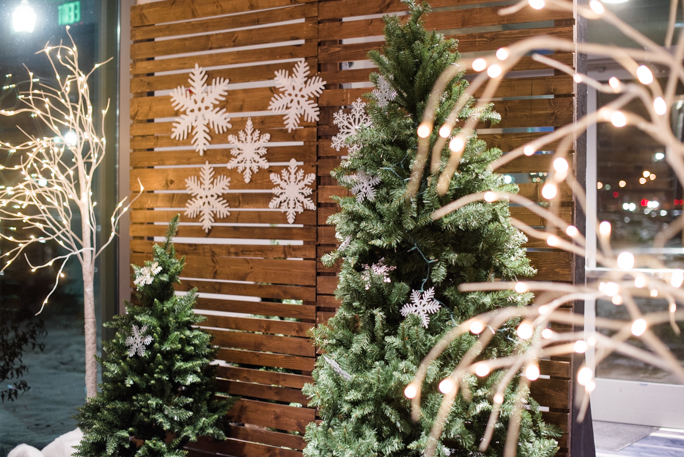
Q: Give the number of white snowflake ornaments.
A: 12